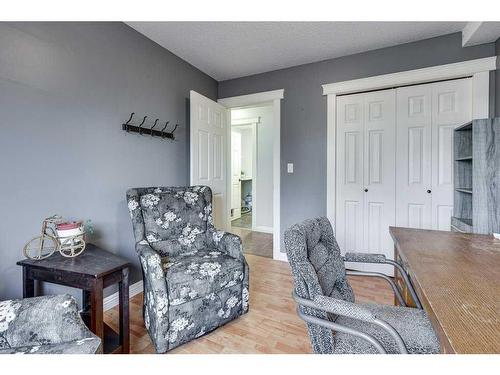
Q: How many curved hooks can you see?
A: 5